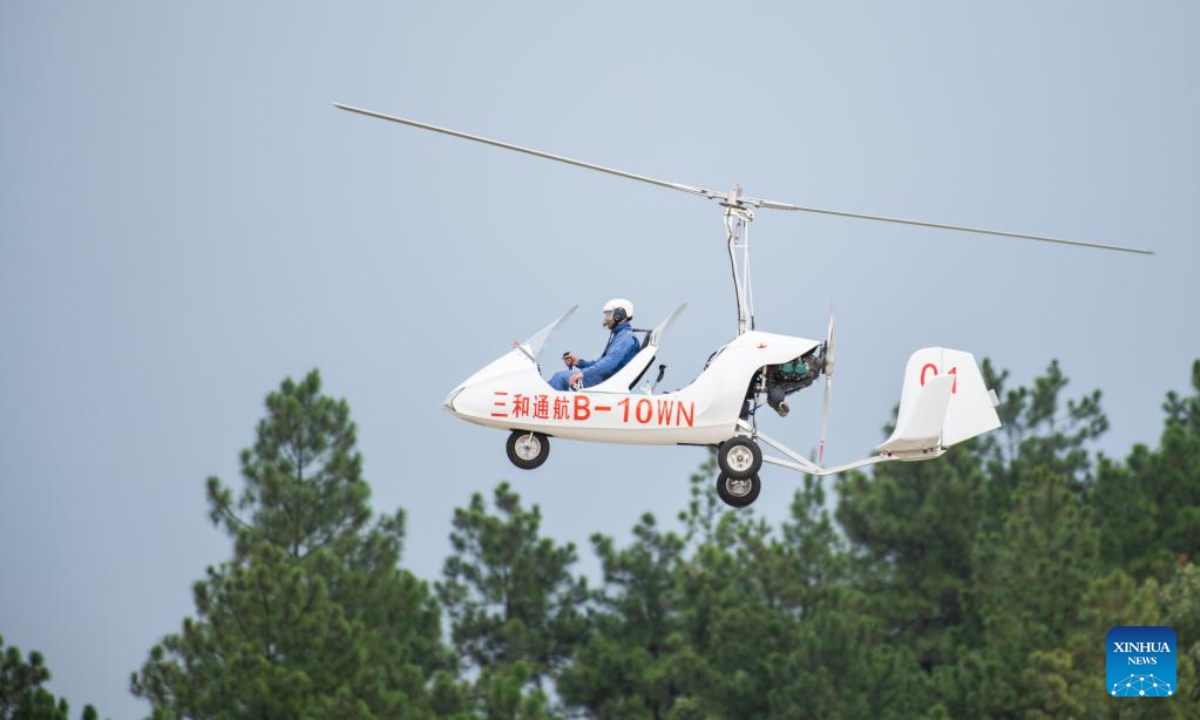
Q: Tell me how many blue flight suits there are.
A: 1